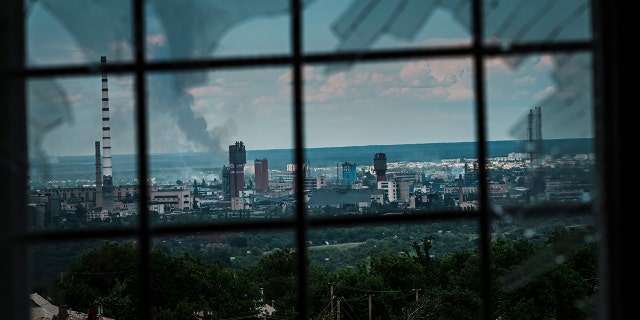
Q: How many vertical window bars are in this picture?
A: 3